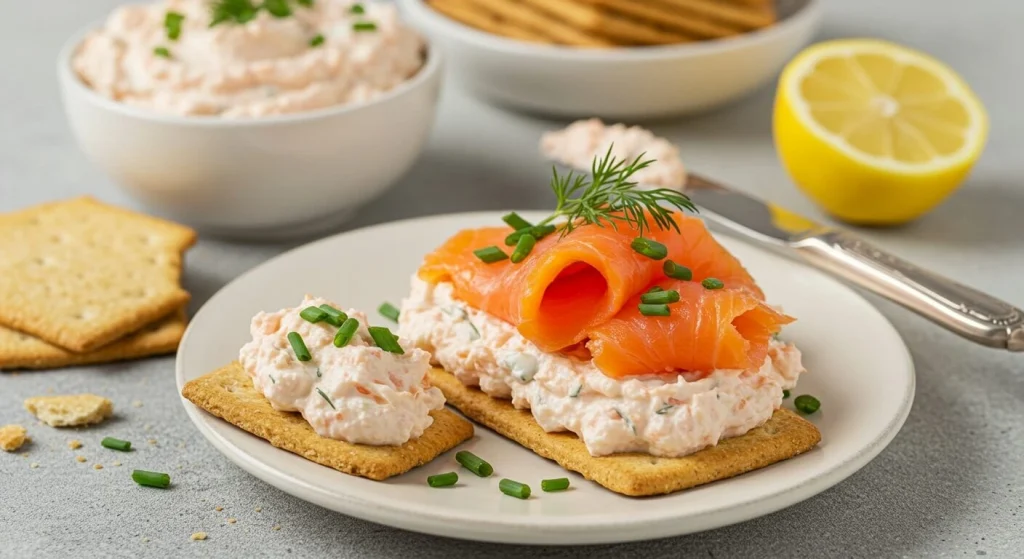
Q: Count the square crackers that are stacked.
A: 2